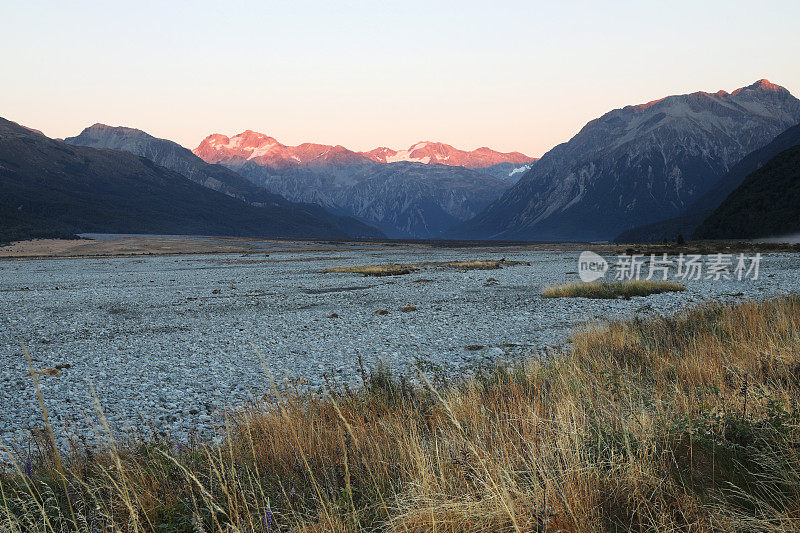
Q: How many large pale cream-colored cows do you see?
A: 0